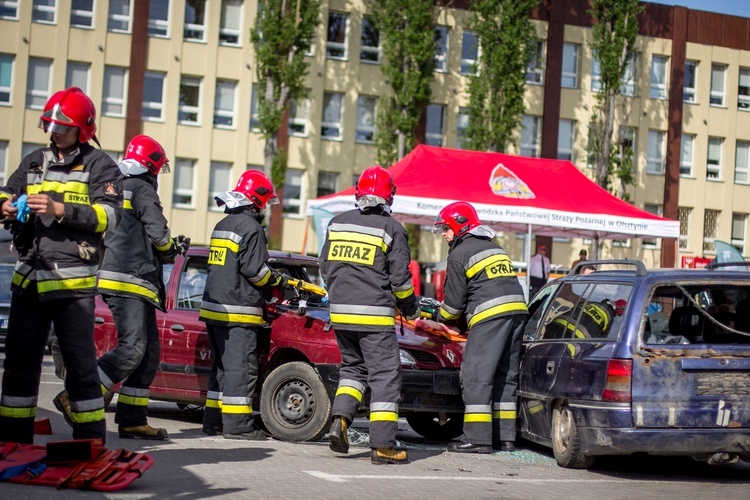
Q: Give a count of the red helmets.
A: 5